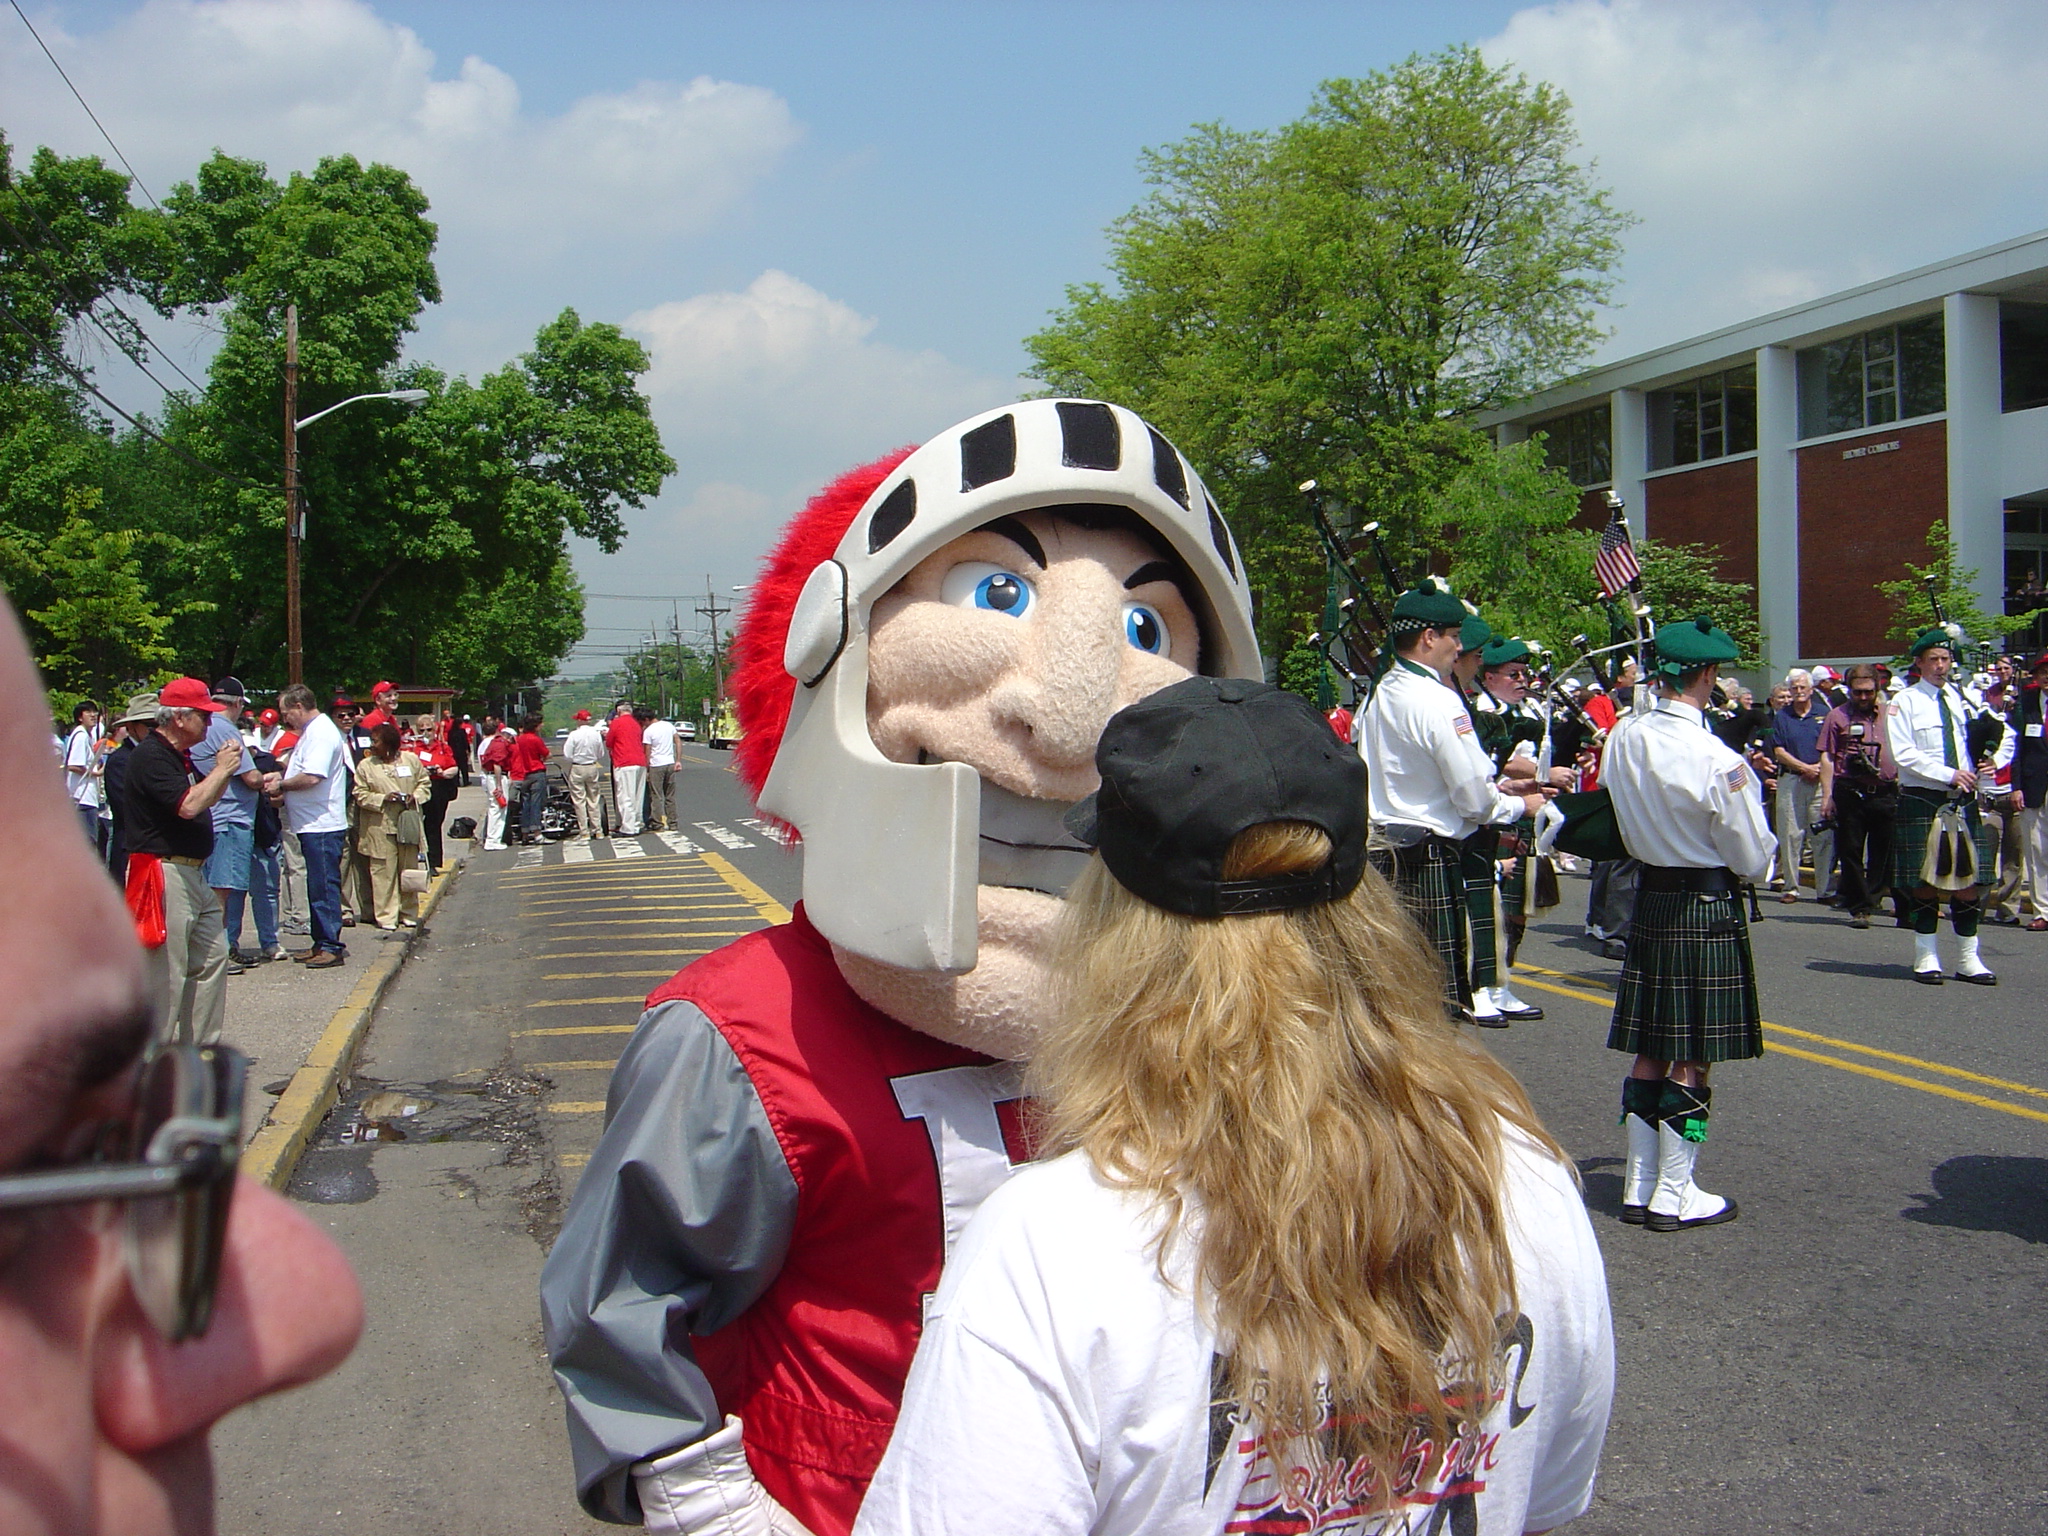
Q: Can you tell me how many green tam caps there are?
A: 5